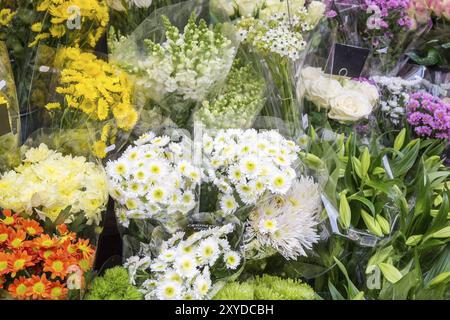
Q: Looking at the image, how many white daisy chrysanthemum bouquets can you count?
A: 3